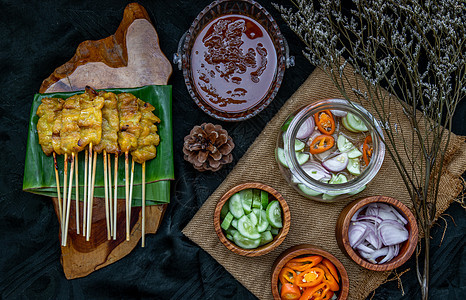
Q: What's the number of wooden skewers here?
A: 13